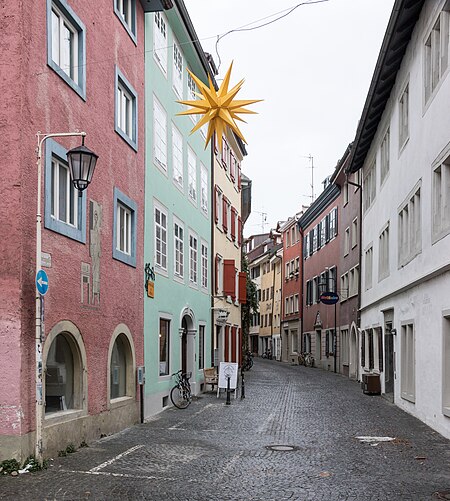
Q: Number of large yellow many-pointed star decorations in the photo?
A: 1